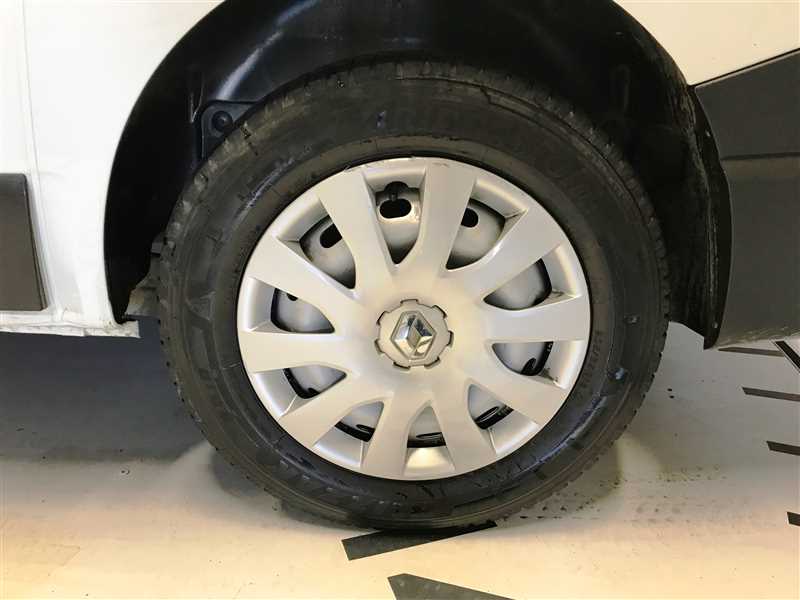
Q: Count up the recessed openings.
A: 10